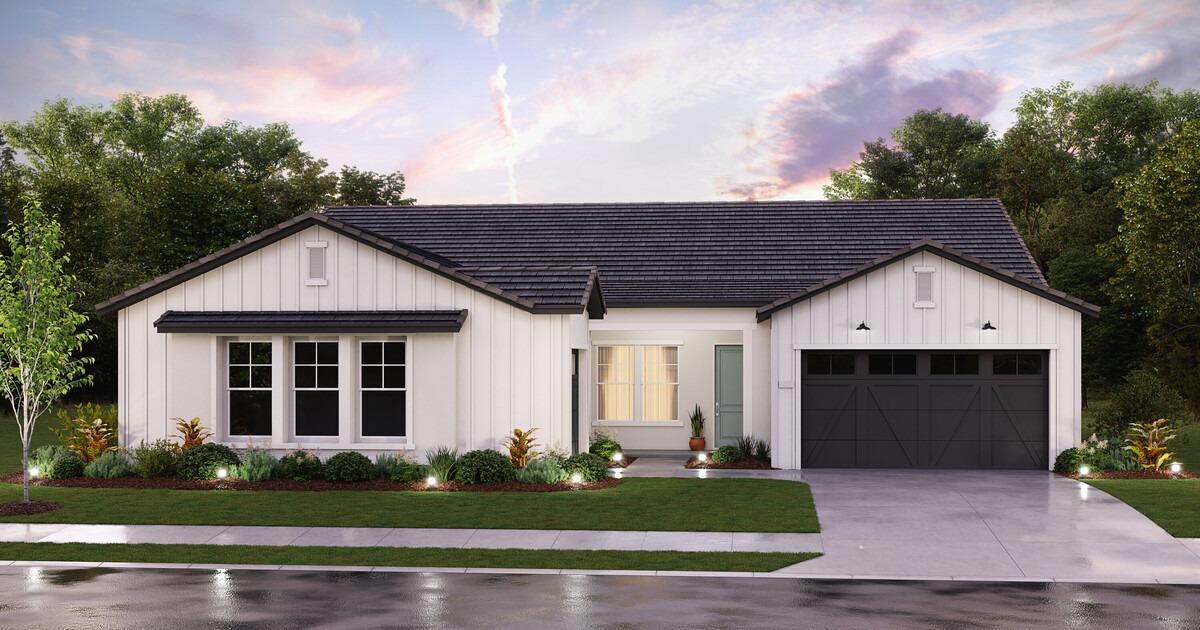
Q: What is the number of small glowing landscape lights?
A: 8